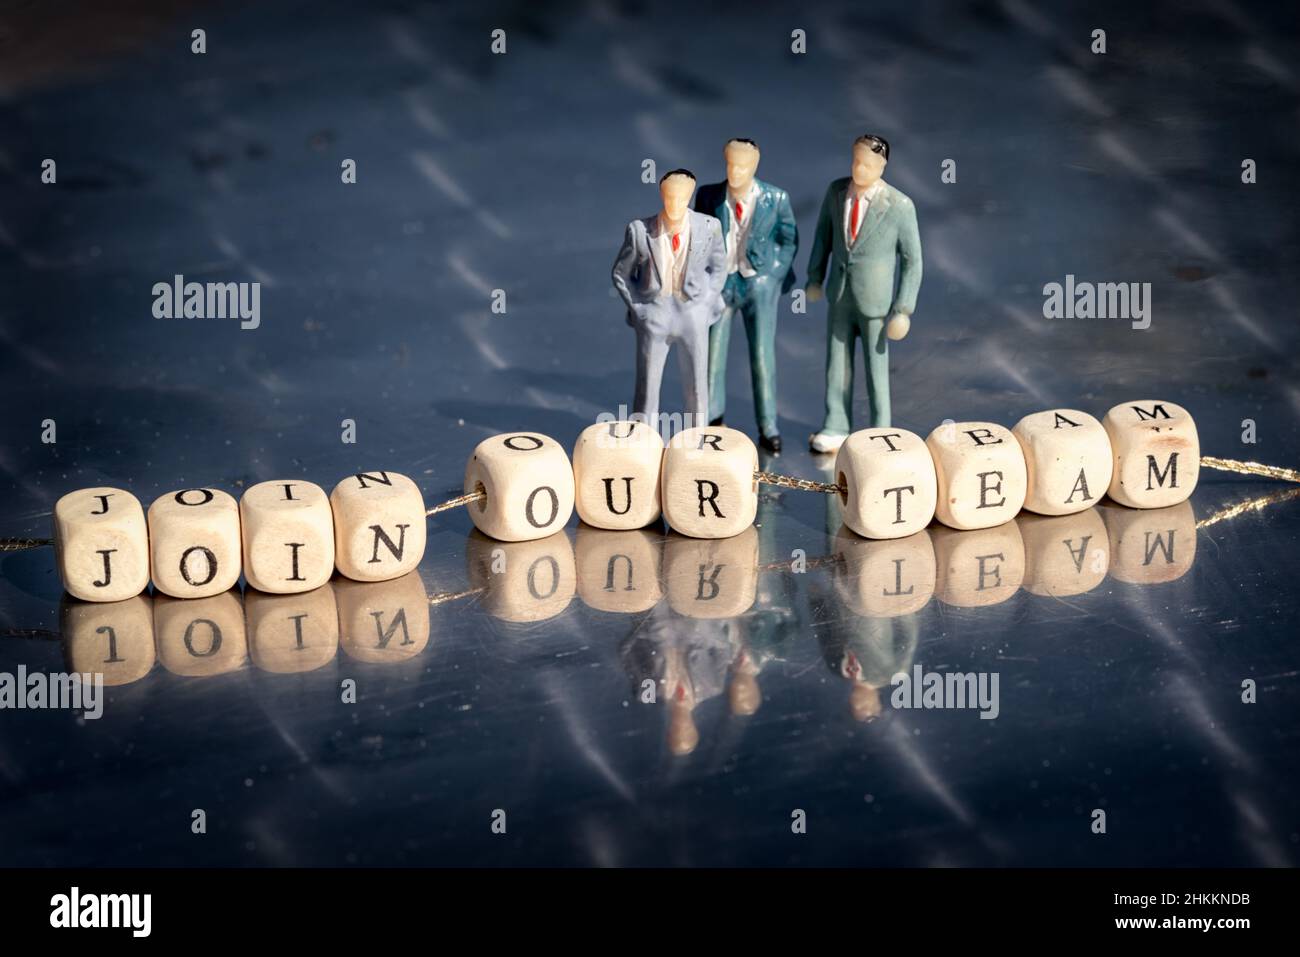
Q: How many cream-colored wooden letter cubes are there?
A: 11